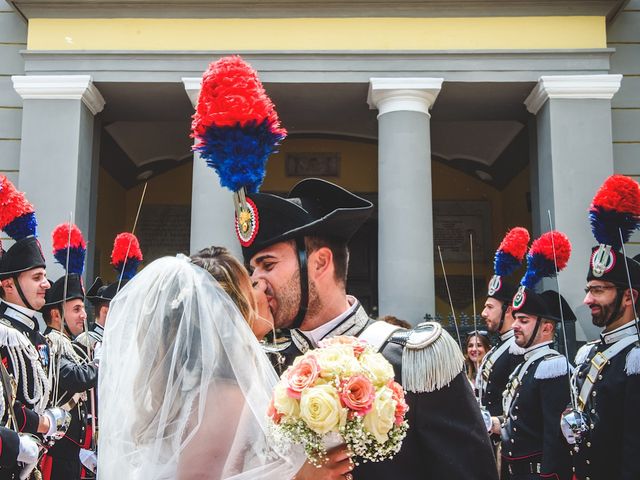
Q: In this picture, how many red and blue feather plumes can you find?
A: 7